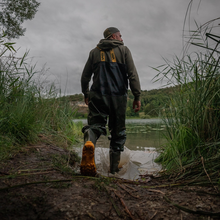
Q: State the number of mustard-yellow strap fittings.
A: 2